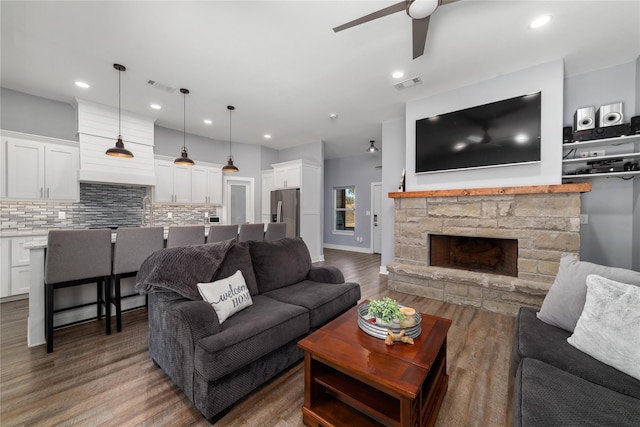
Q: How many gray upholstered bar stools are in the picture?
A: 6